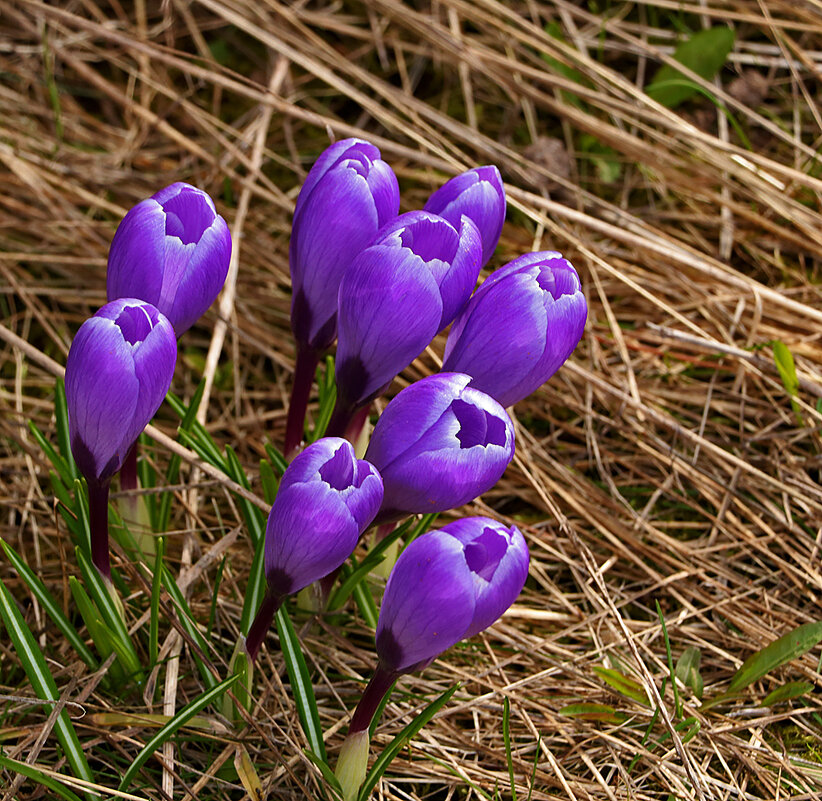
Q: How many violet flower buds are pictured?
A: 9